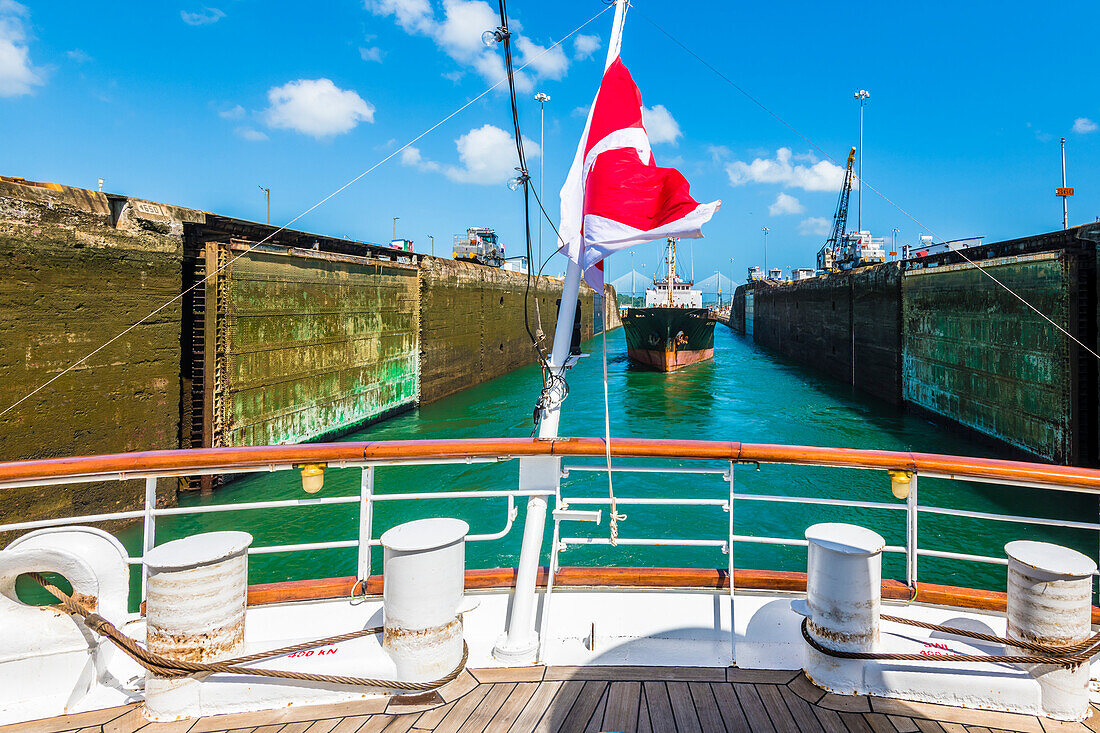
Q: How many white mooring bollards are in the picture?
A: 4